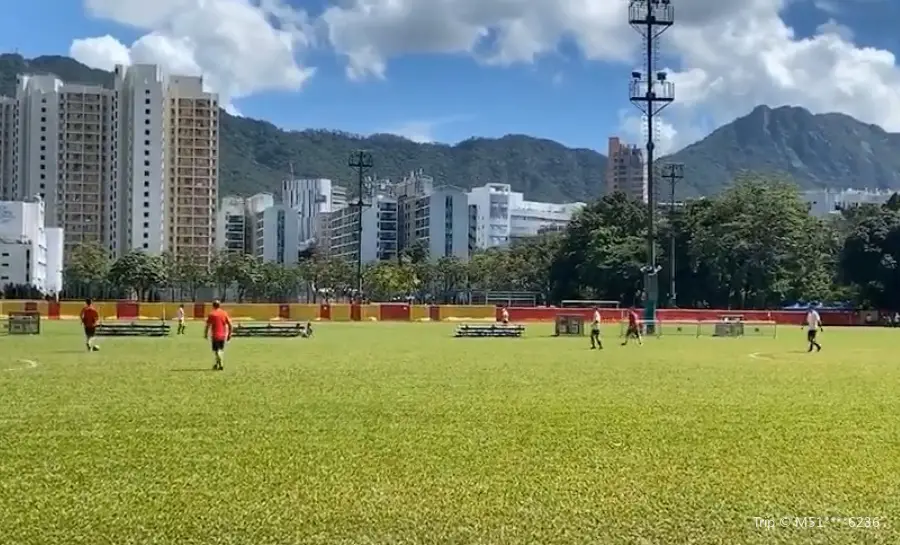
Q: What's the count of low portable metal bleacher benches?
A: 3